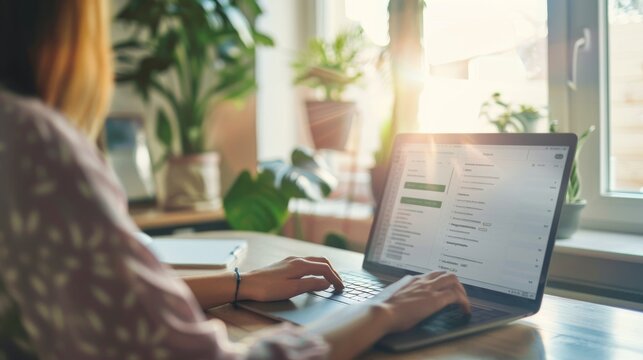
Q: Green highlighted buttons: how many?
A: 2